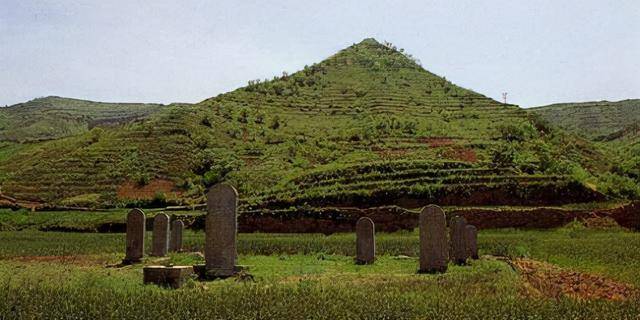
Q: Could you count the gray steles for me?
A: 8